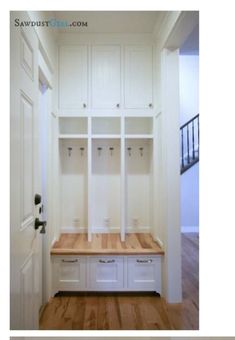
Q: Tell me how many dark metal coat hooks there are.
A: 6